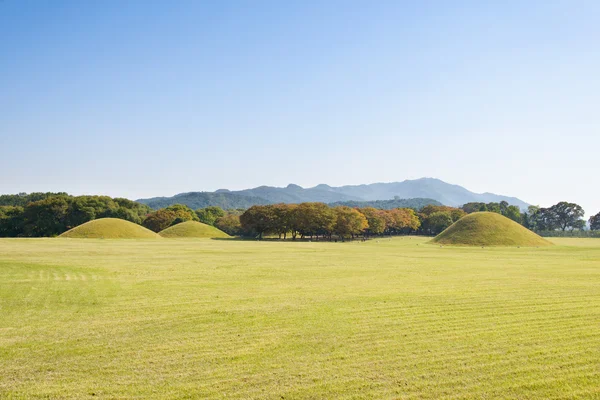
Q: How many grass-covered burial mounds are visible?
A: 3